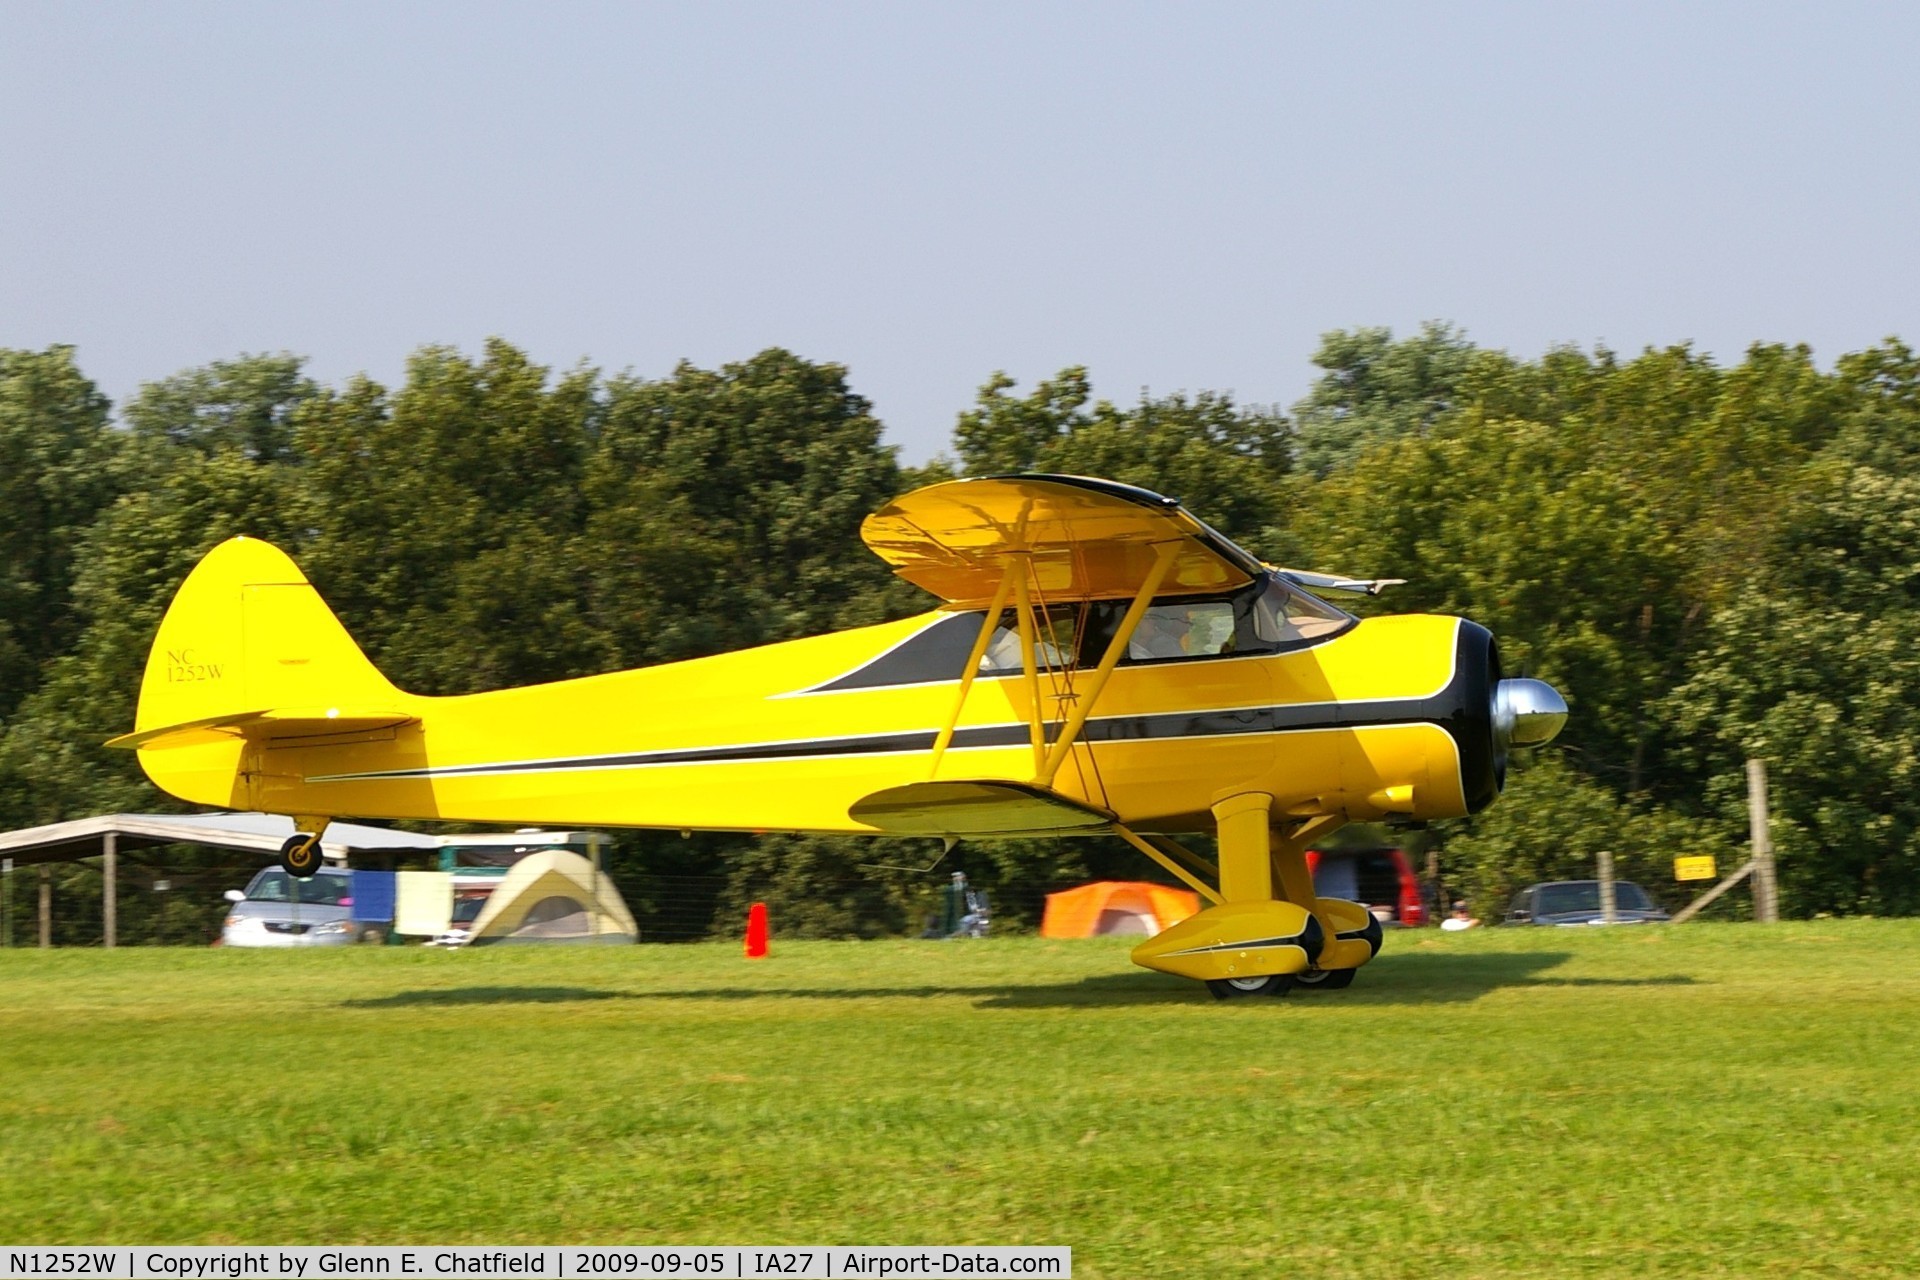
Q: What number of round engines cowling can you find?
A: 1